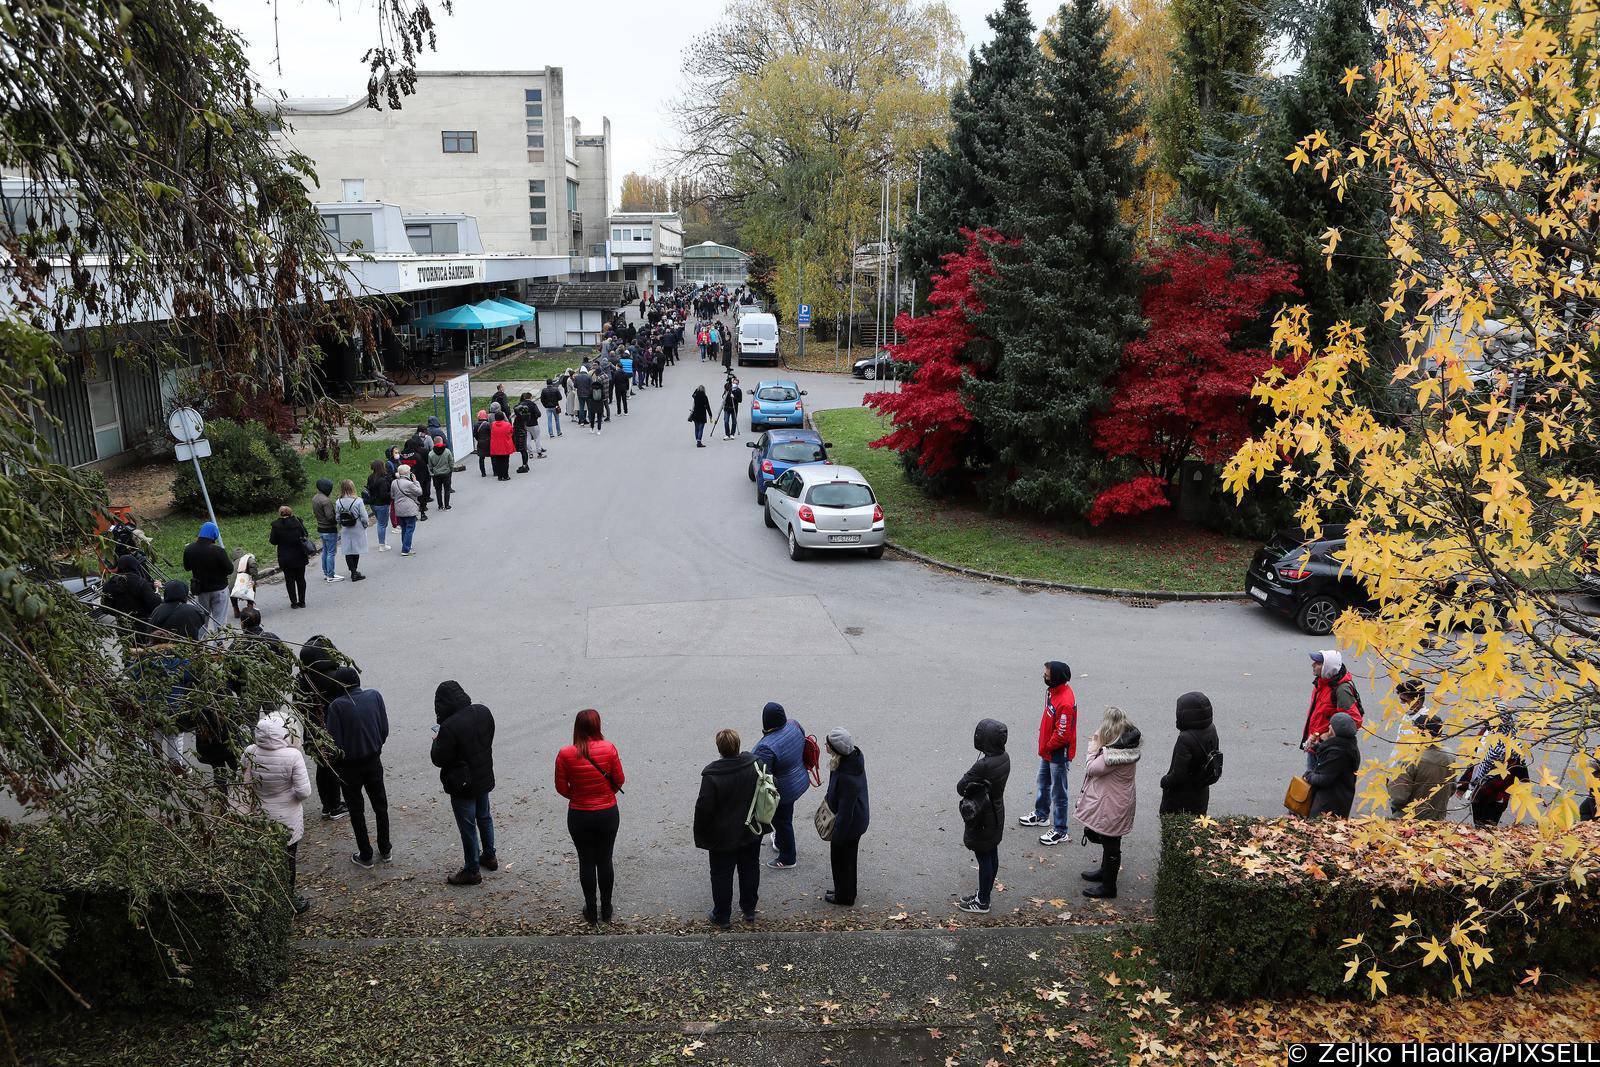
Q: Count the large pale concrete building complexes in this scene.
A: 1